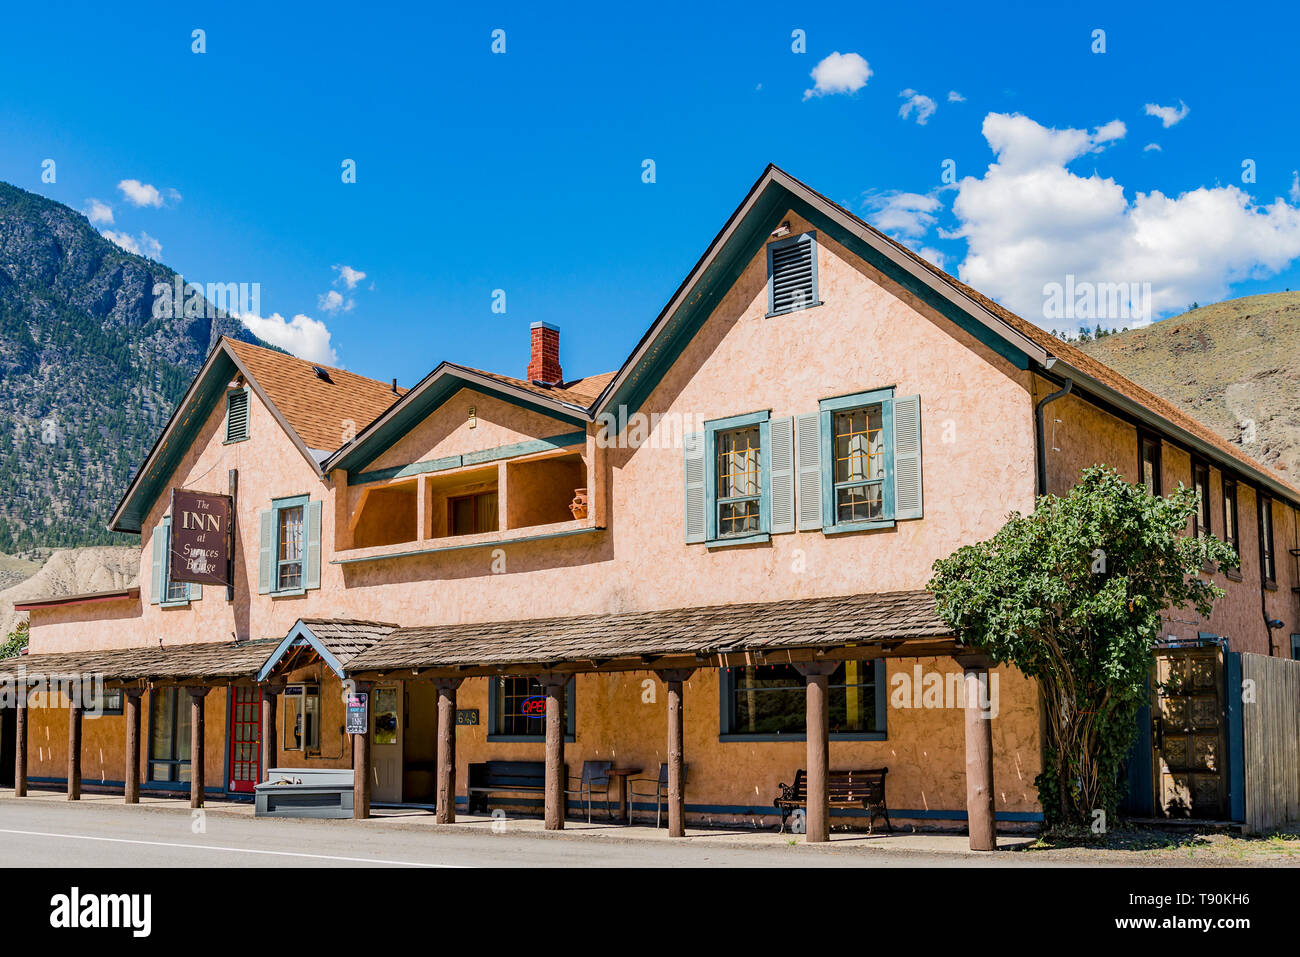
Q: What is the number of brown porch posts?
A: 11